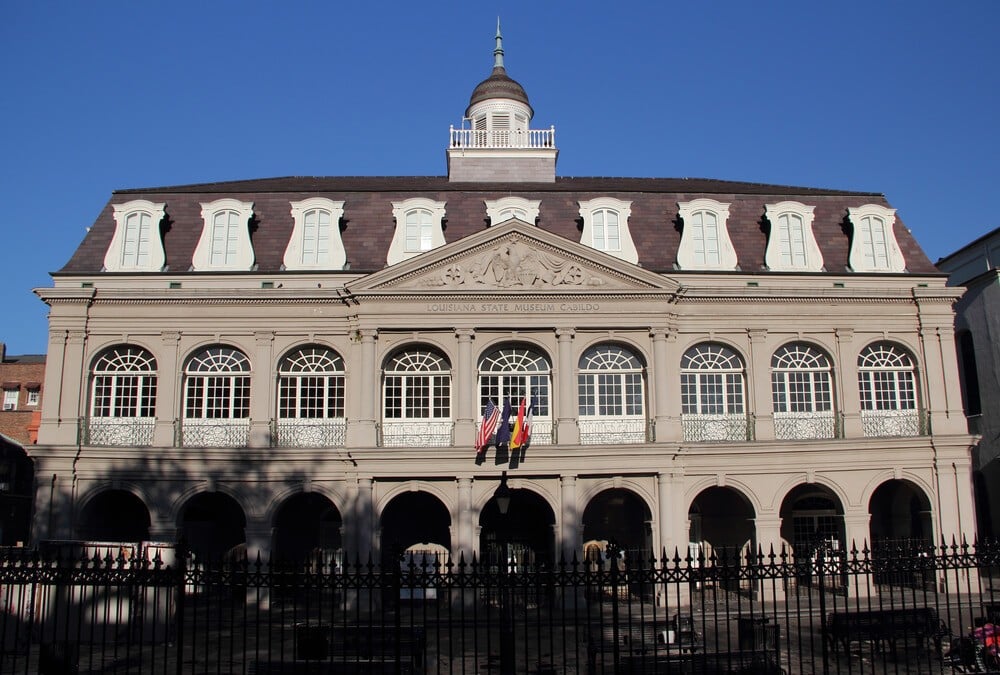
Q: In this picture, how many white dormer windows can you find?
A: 9